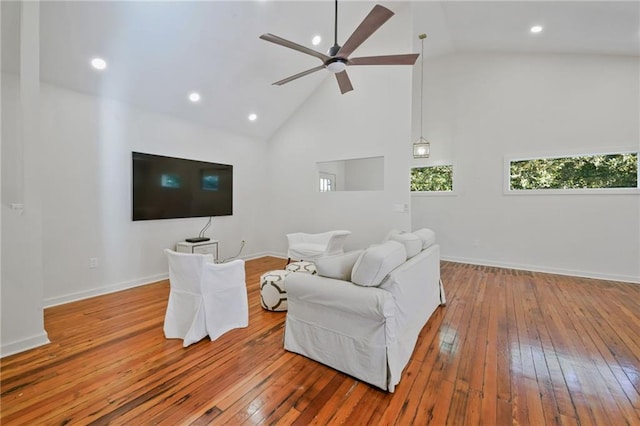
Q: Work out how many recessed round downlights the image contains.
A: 5